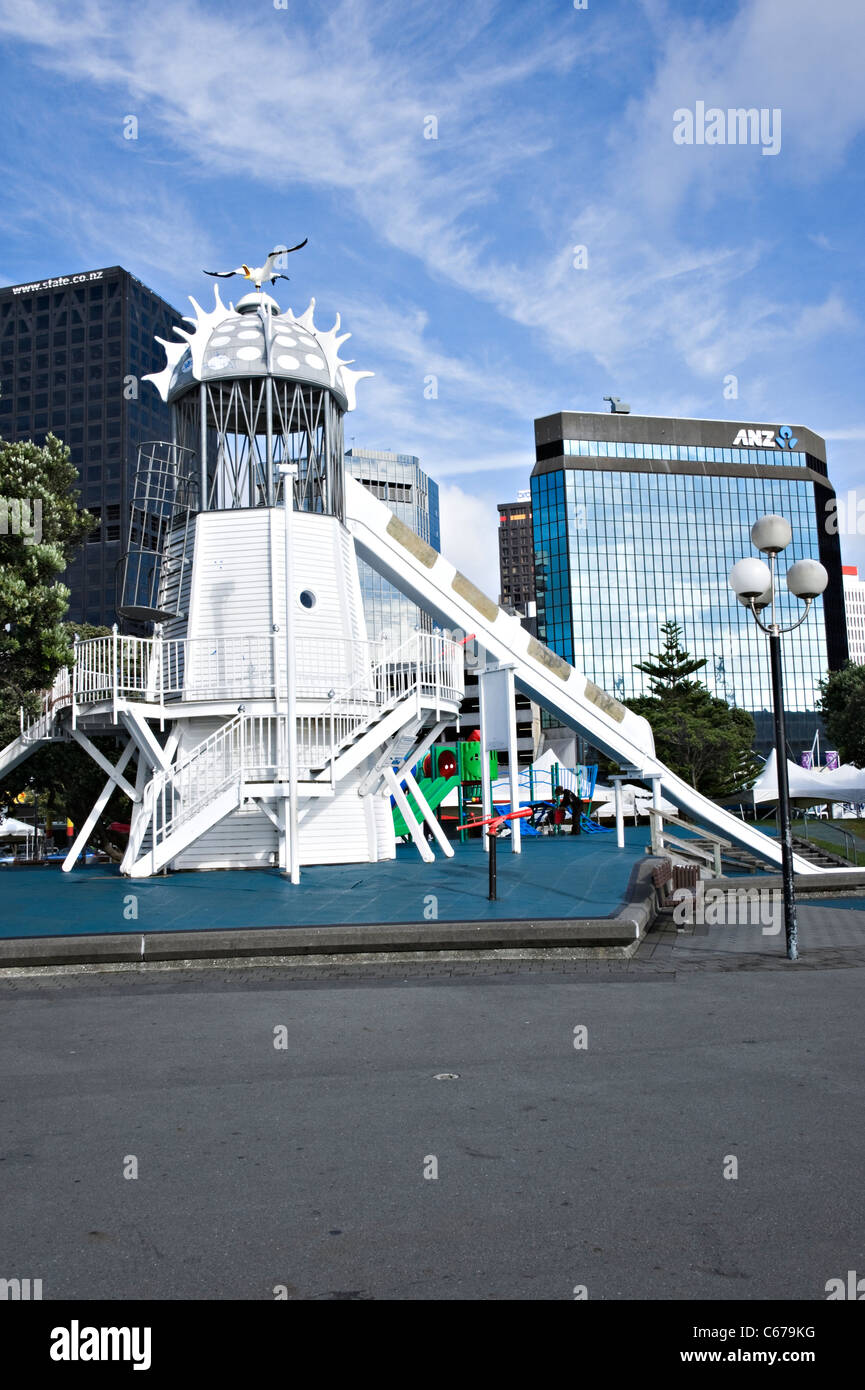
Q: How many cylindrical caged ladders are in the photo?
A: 1